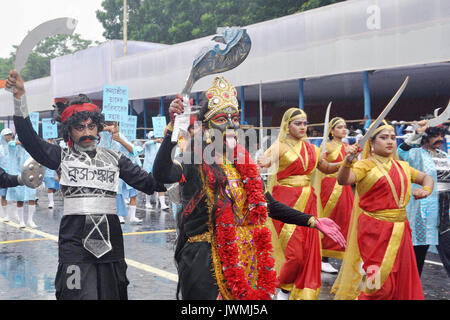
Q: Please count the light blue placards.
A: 5